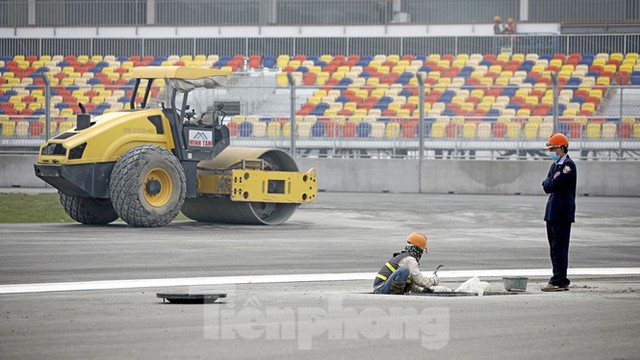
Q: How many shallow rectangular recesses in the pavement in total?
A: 1